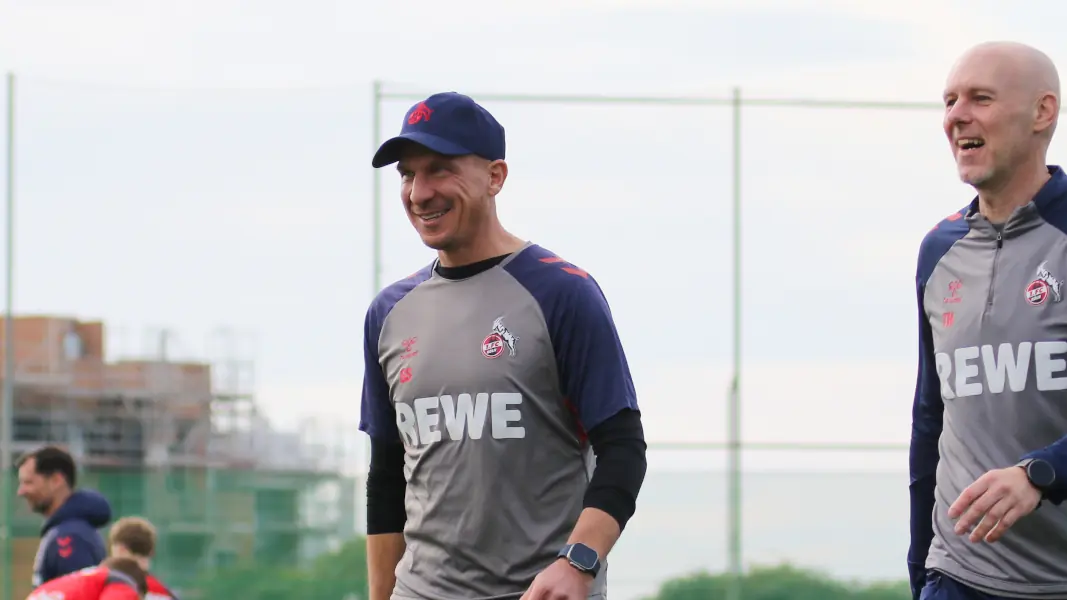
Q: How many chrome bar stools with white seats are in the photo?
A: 0